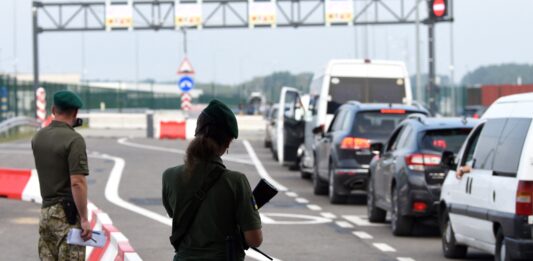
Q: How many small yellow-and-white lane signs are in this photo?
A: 4